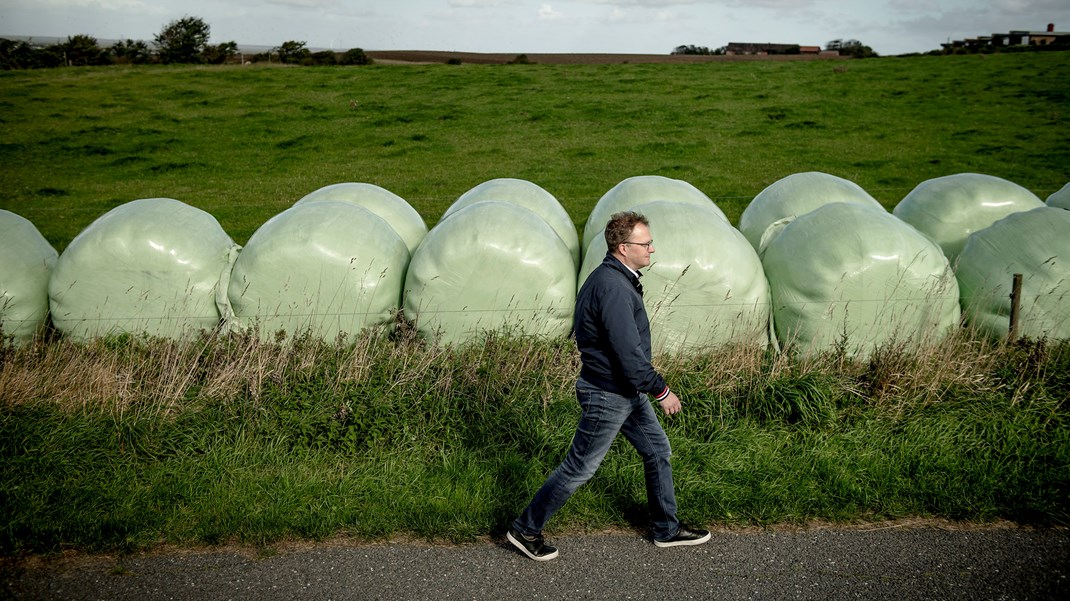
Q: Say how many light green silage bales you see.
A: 13